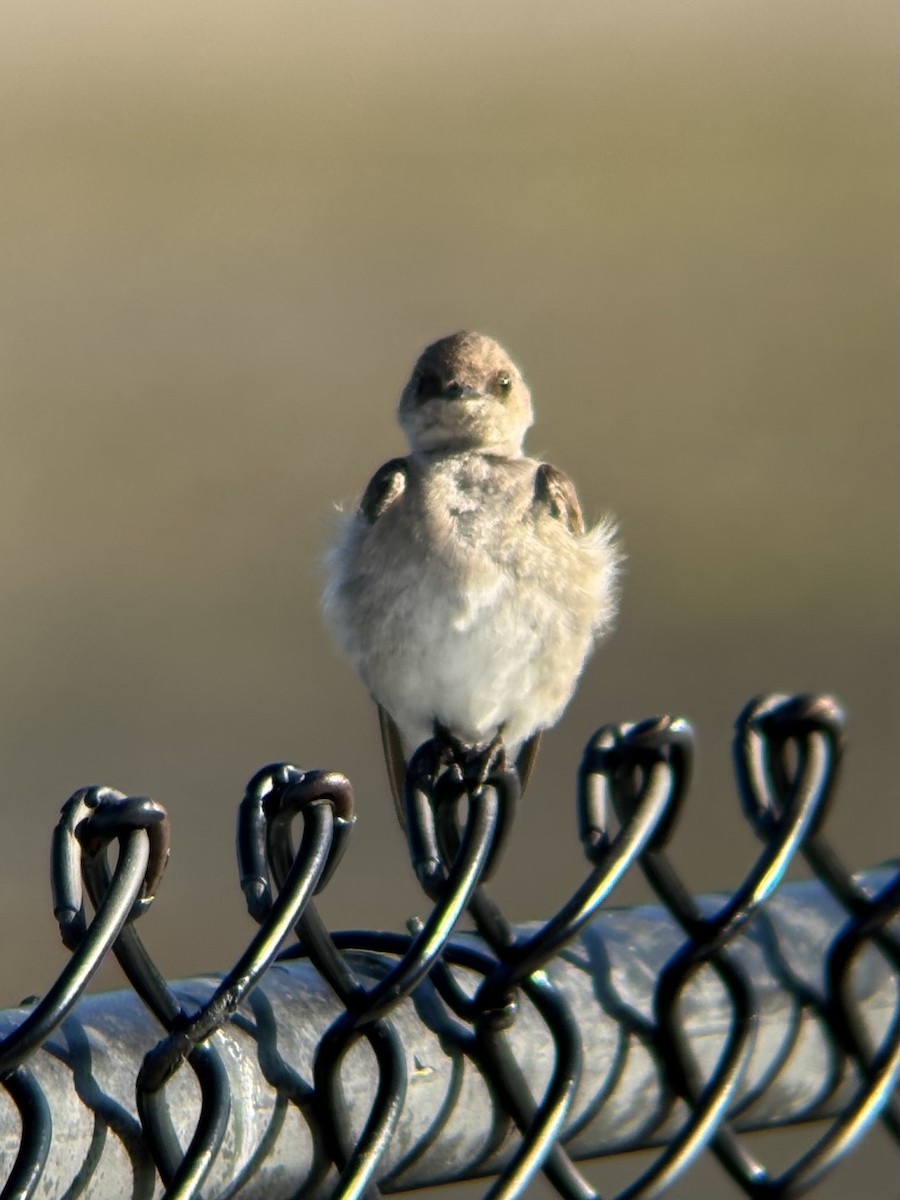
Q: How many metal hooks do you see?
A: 5